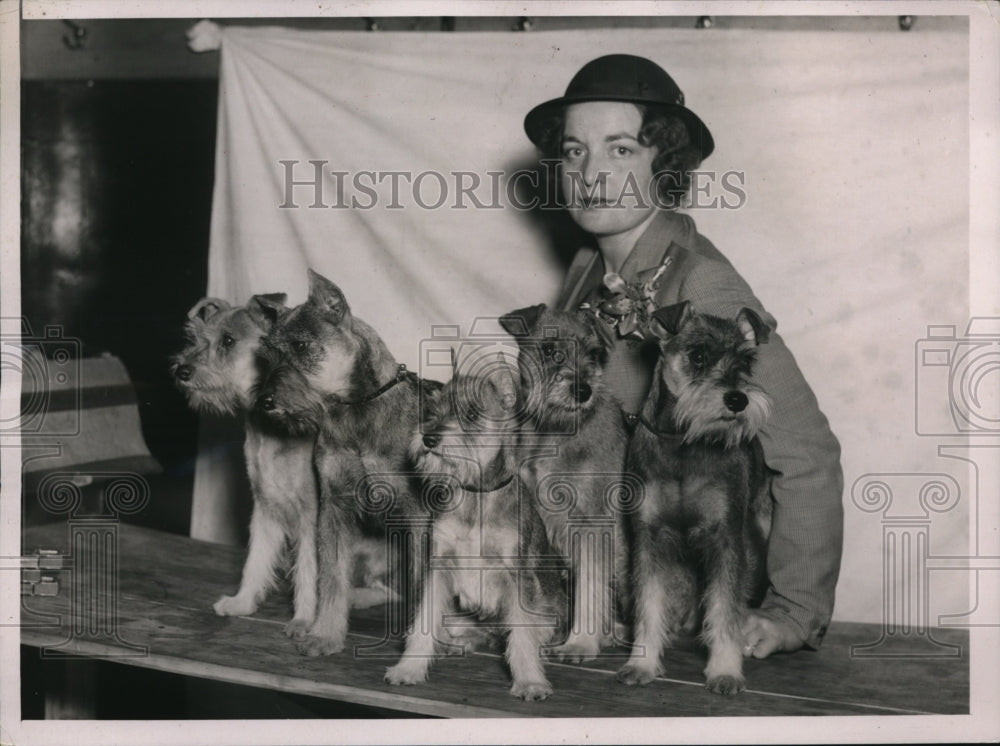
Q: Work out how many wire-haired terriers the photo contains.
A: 5